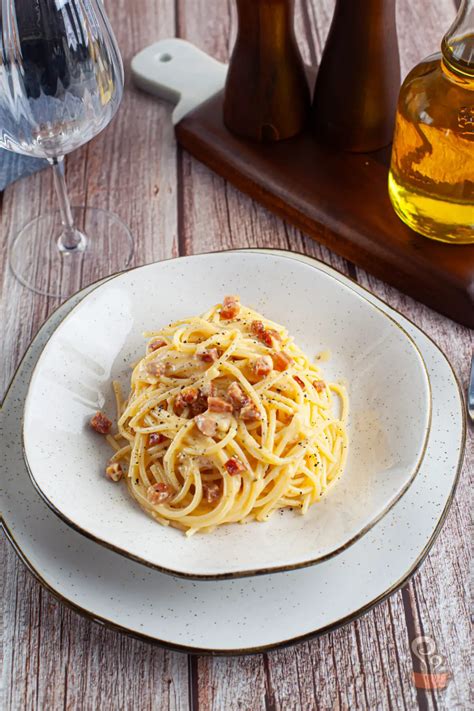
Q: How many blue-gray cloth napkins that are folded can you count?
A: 1